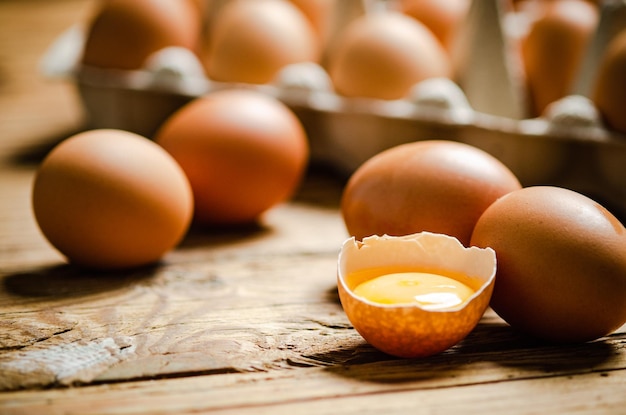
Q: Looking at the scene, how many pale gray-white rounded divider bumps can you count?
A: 4